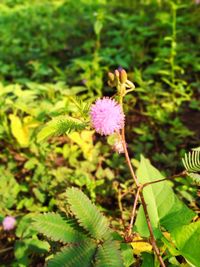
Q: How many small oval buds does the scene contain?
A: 3